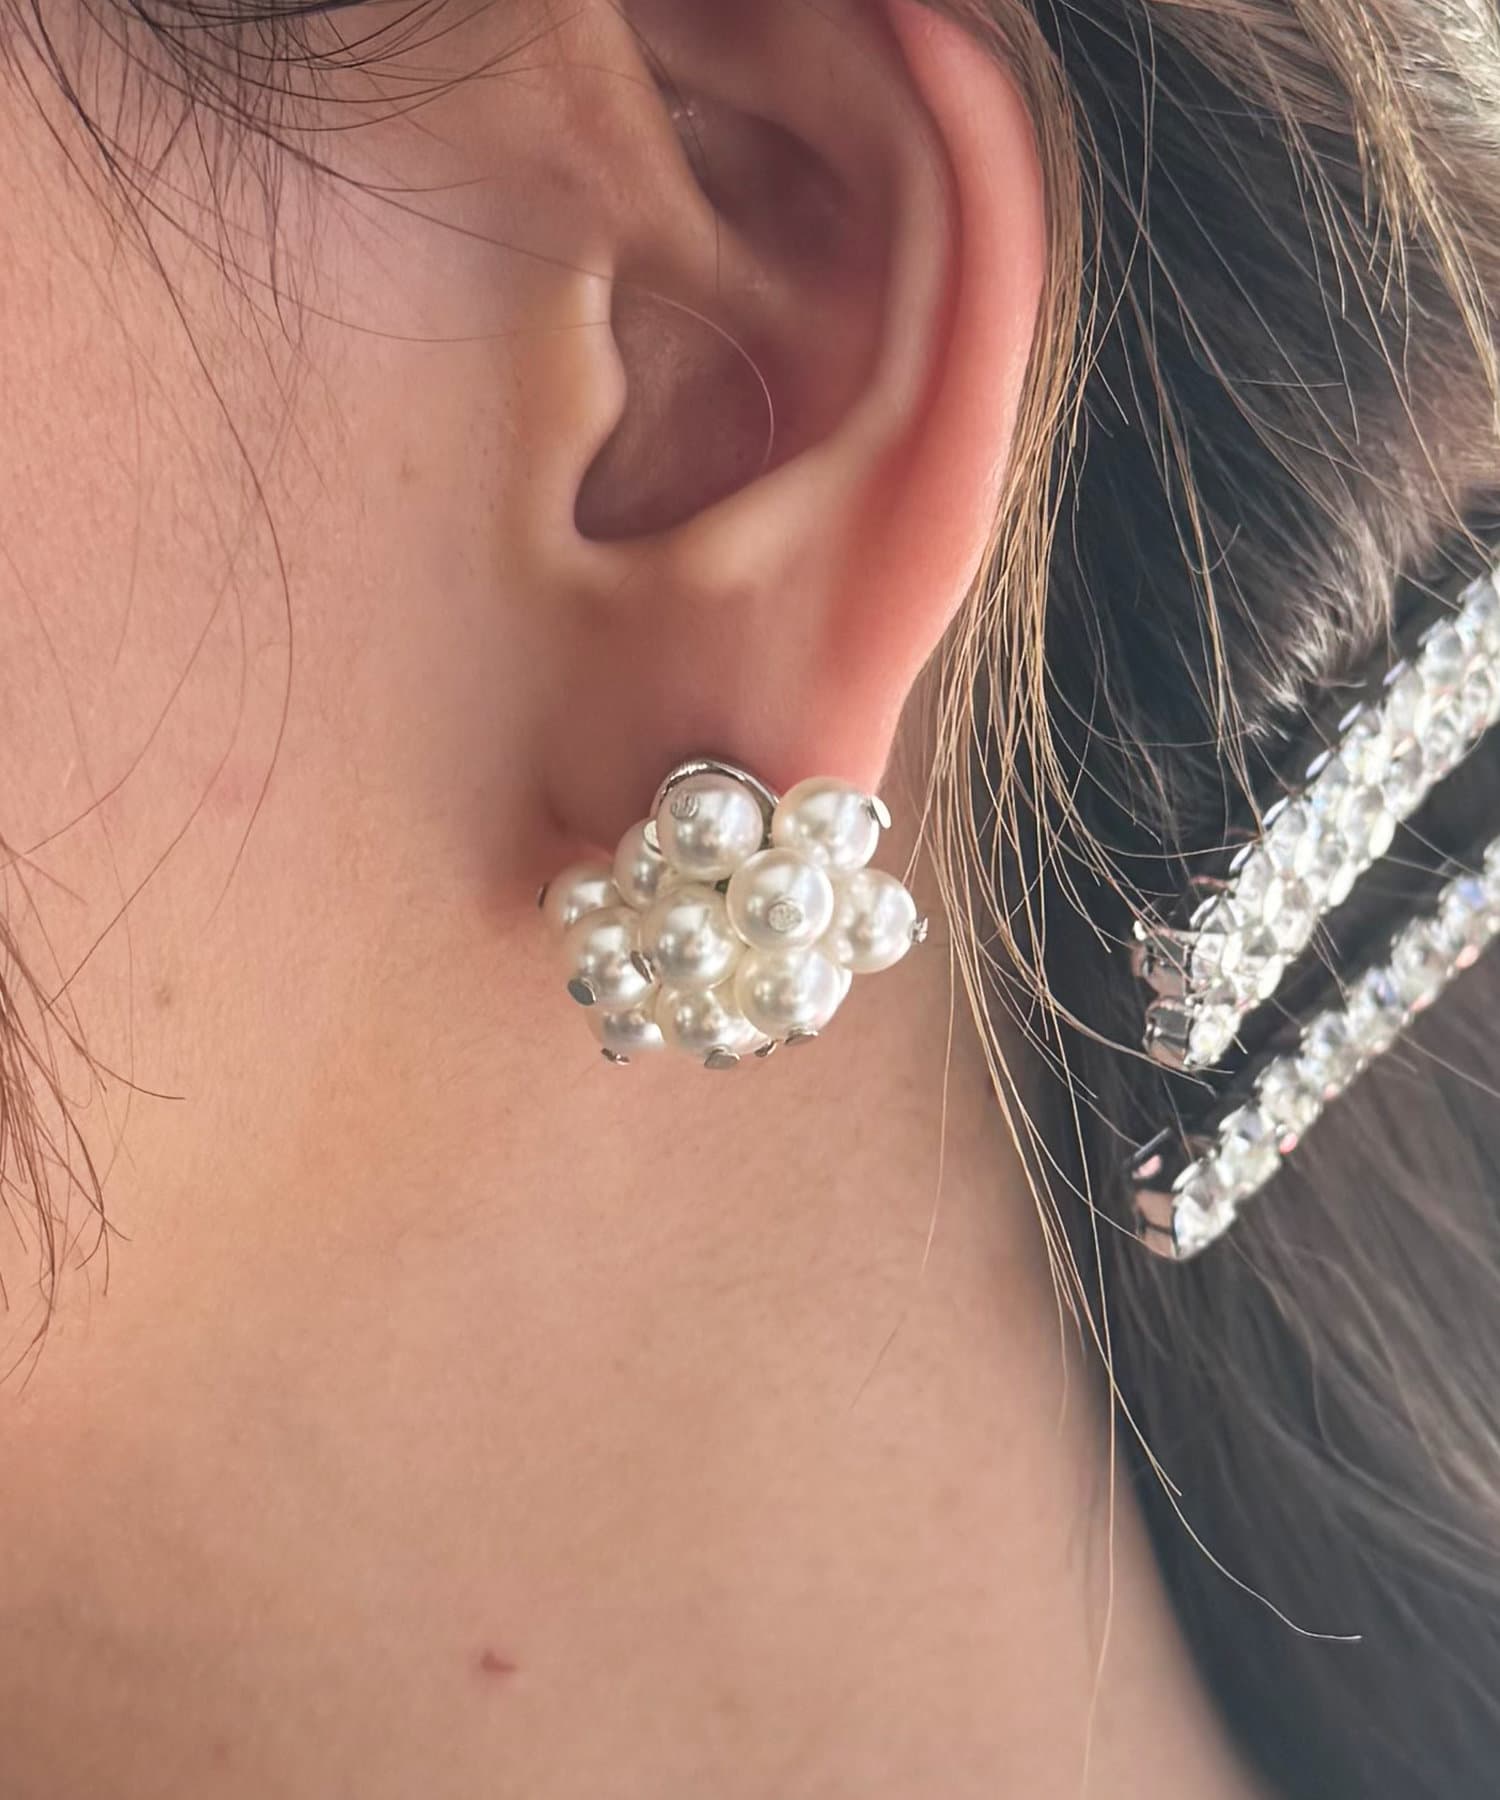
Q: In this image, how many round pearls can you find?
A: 11